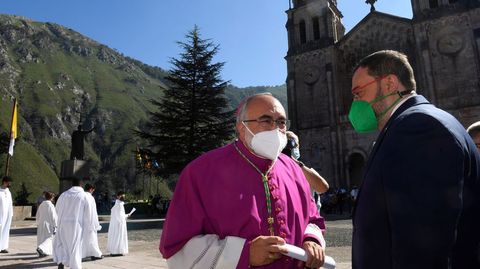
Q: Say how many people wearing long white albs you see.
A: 5